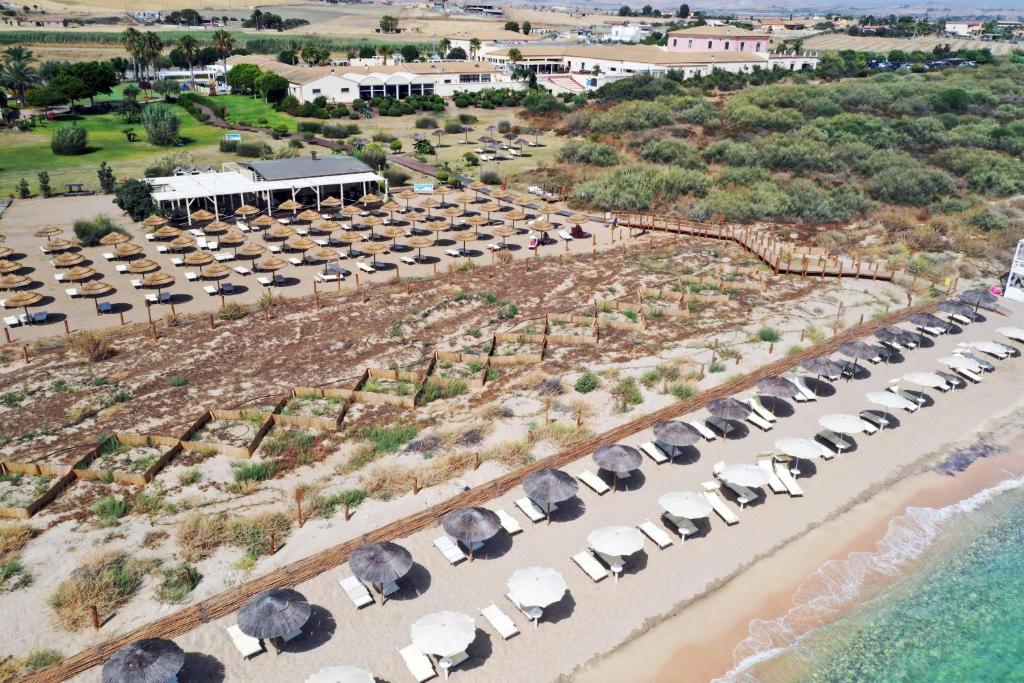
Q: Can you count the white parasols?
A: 13